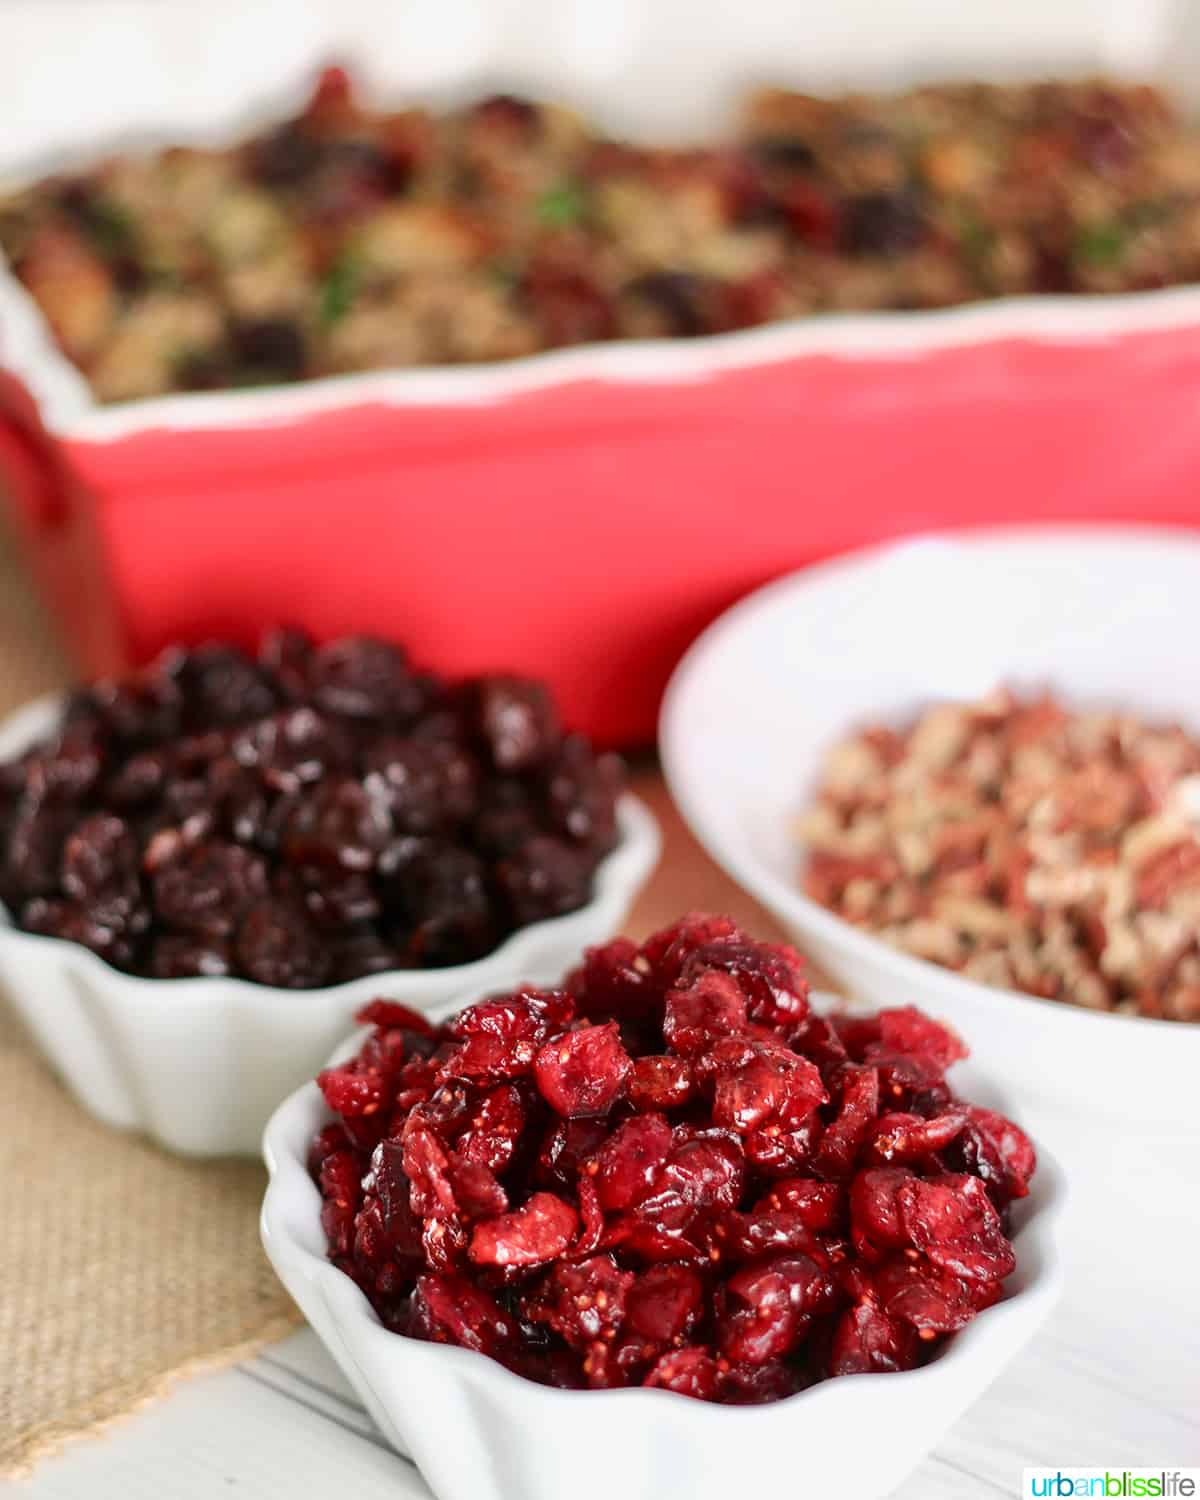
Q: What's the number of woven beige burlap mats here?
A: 1